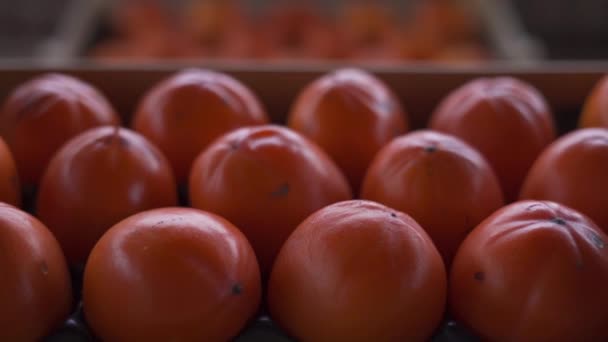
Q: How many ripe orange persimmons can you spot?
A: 14